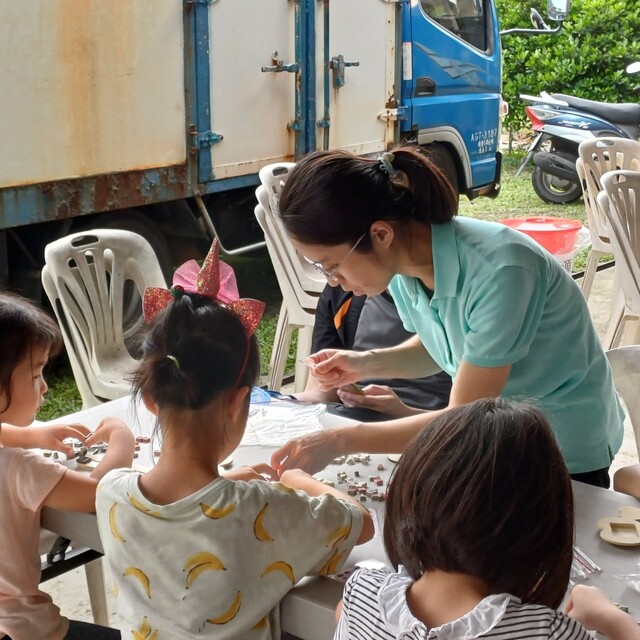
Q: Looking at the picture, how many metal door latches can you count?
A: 2